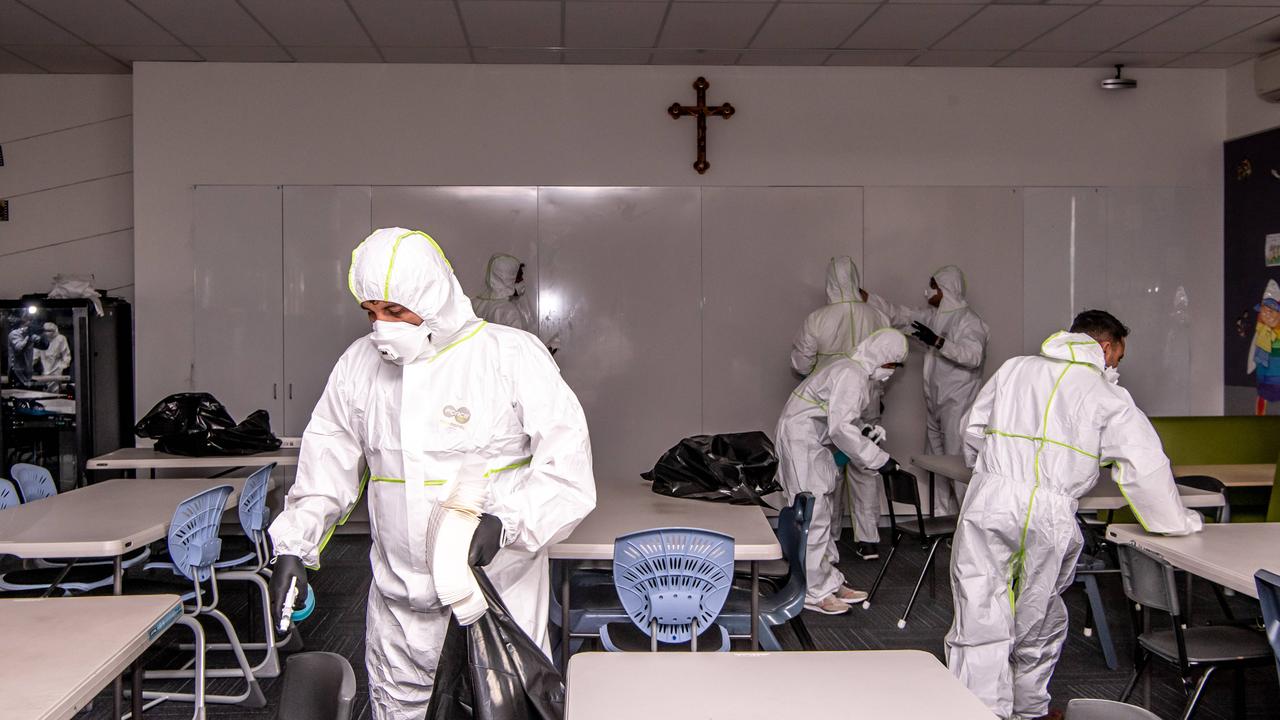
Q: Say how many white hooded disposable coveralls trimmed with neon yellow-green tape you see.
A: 6